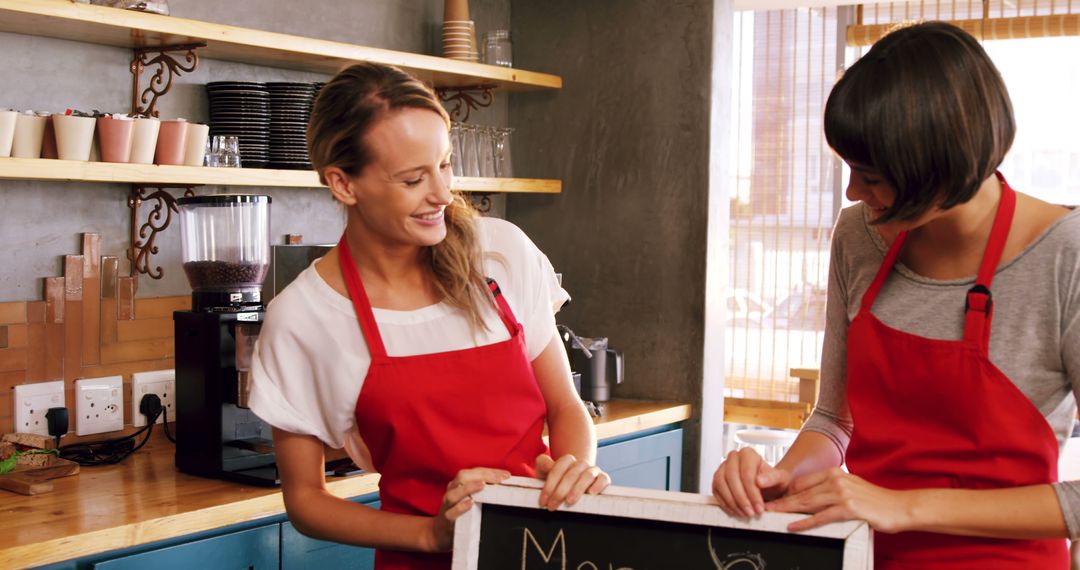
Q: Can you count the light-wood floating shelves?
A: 2